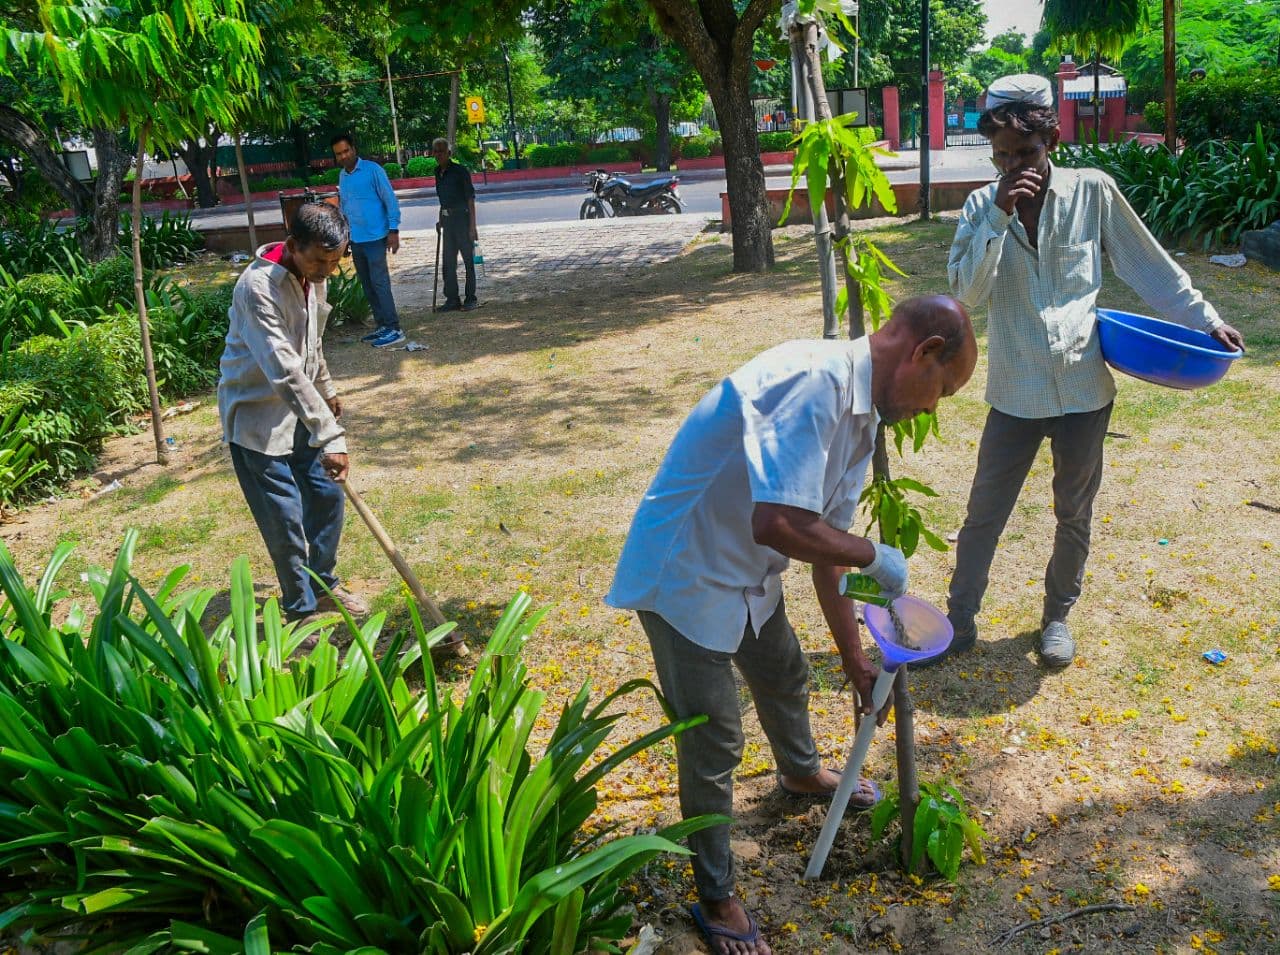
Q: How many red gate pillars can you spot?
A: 3